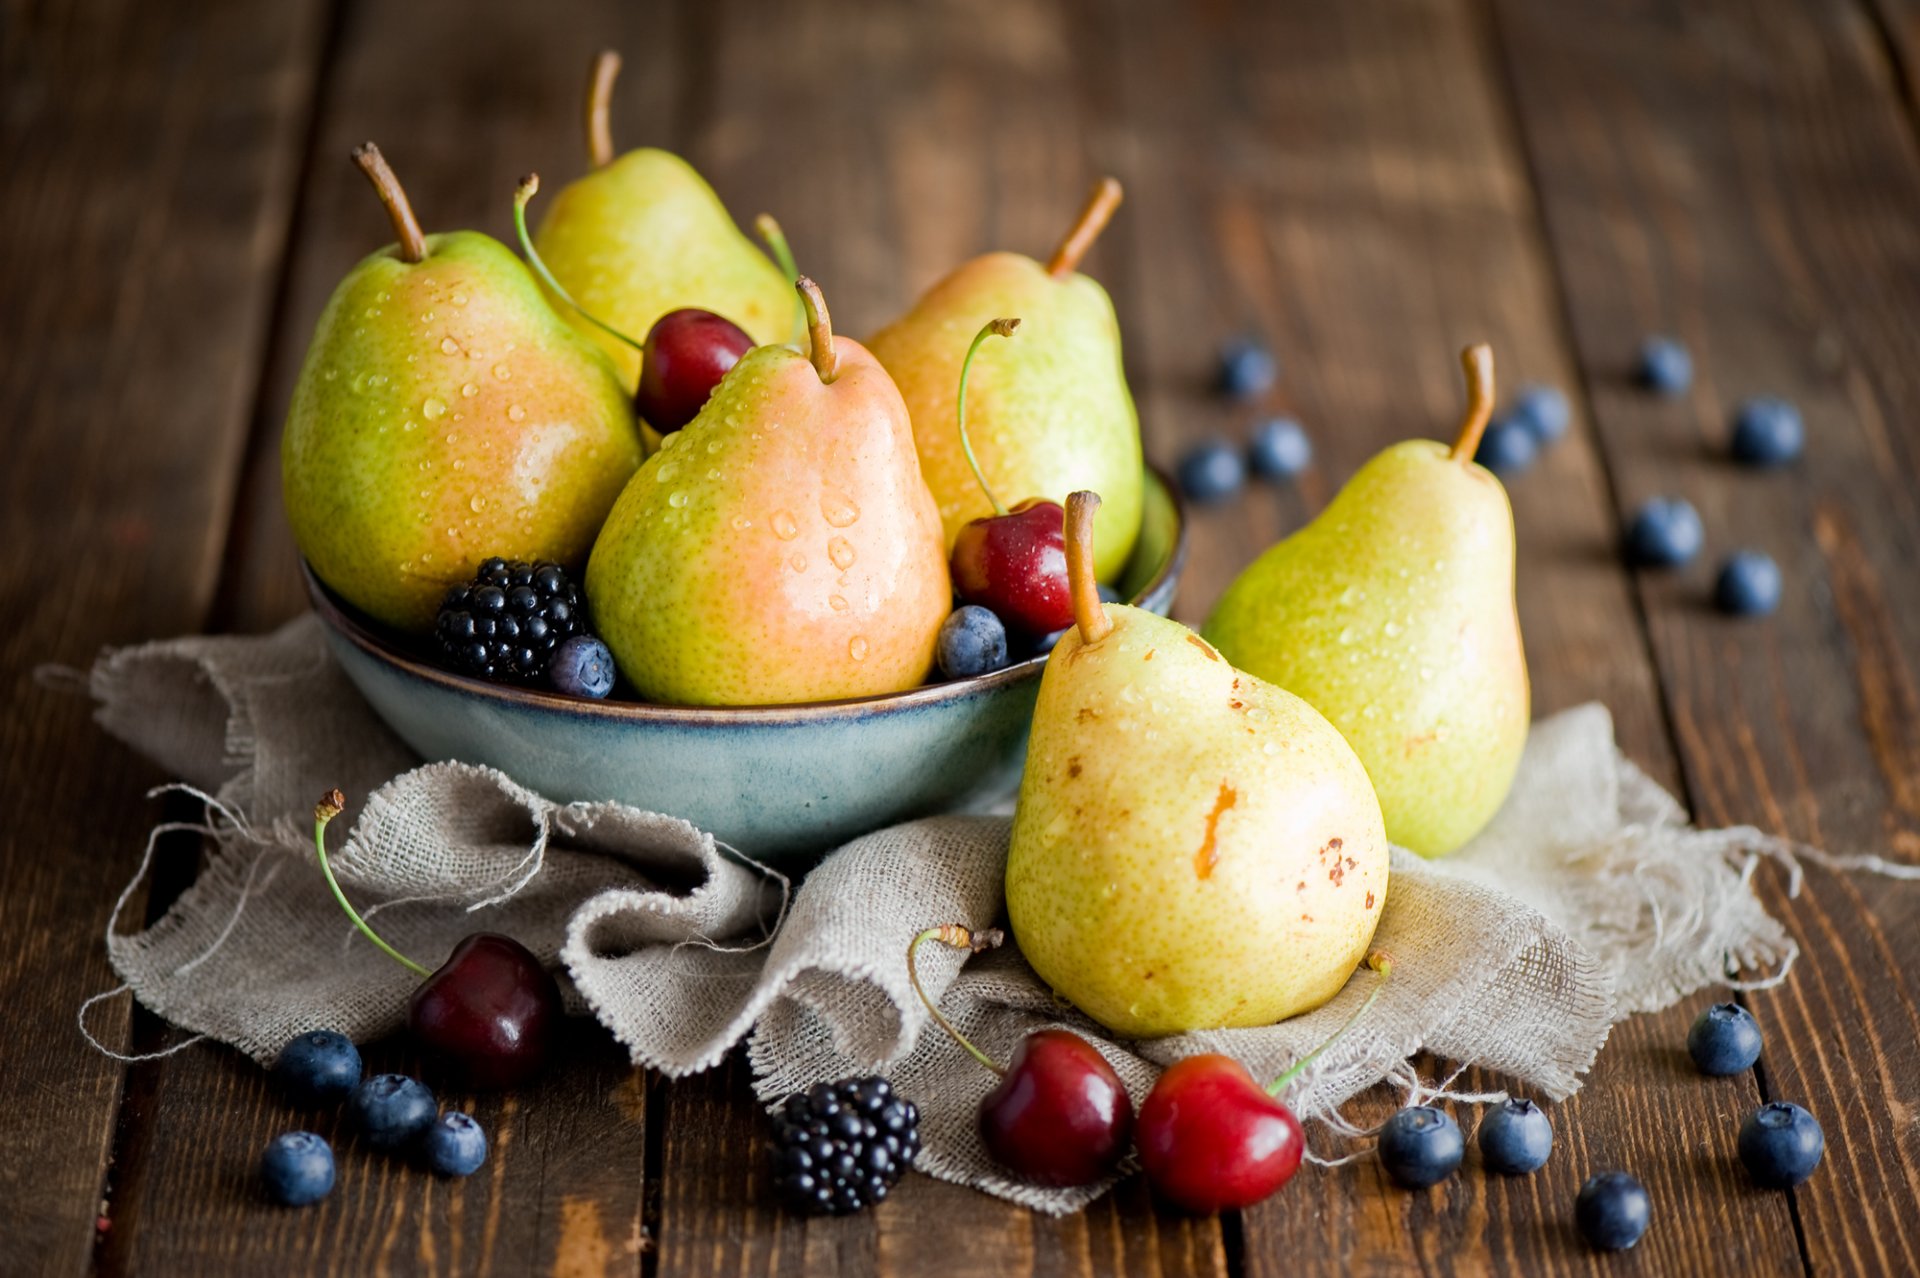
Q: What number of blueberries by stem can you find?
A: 2